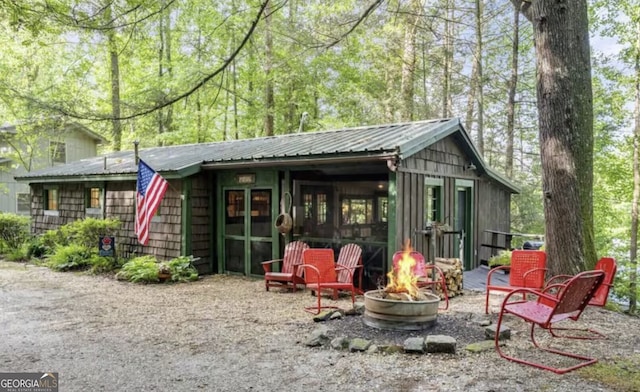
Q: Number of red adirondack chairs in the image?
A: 2